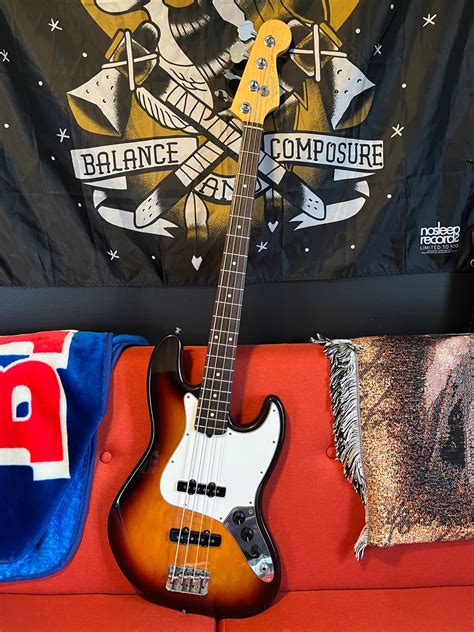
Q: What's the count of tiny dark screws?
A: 10